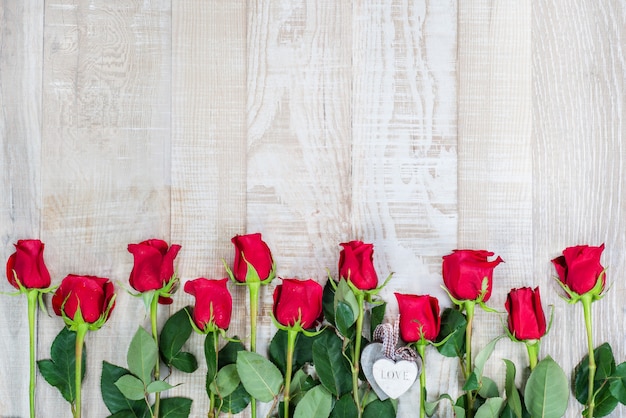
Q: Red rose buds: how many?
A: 11